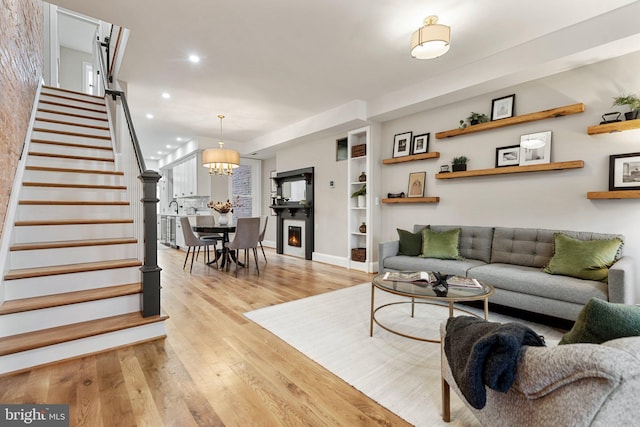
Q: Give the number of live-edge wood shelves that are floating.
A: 6